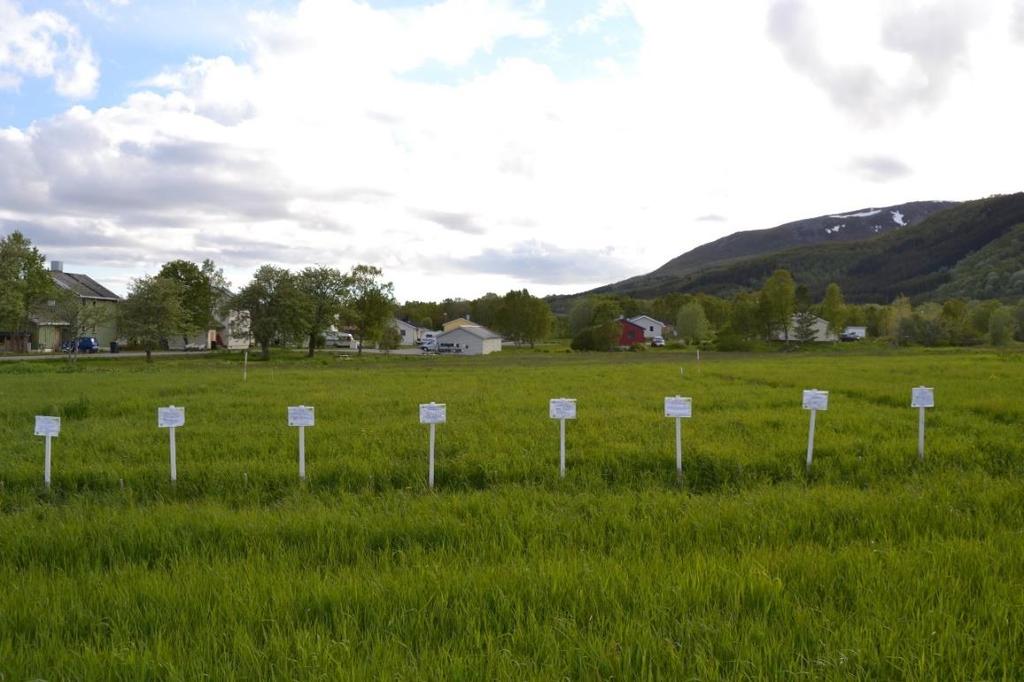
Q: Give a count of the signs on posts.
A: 8